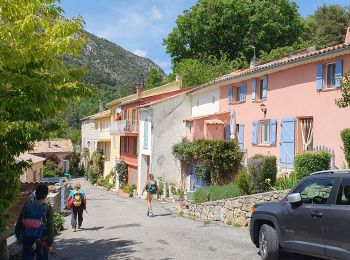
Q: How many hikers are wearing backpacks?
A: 3